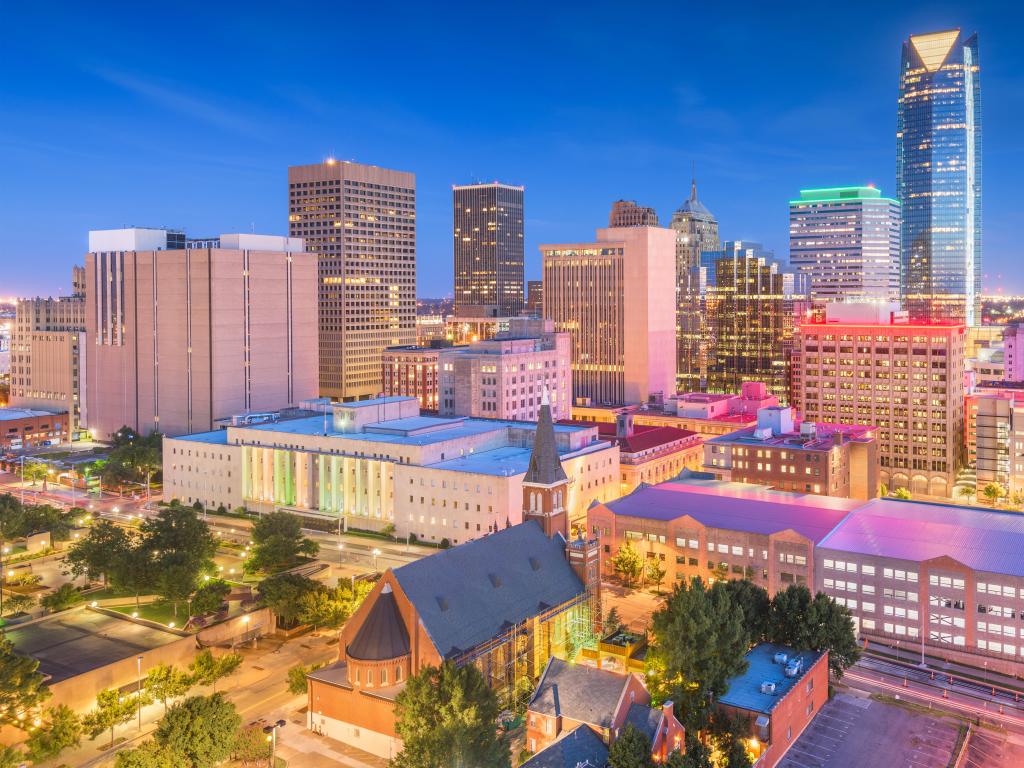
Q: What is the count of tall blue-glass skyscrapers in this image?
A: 1